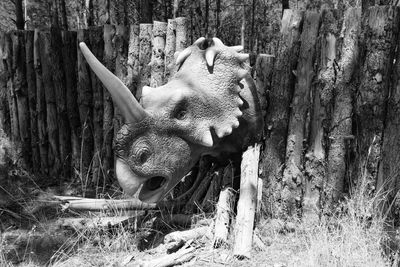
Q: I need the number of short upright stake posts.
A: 2